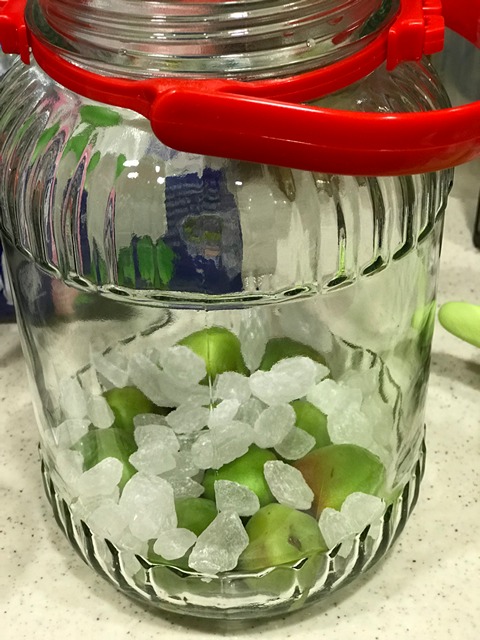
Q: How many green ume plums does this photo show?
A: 9